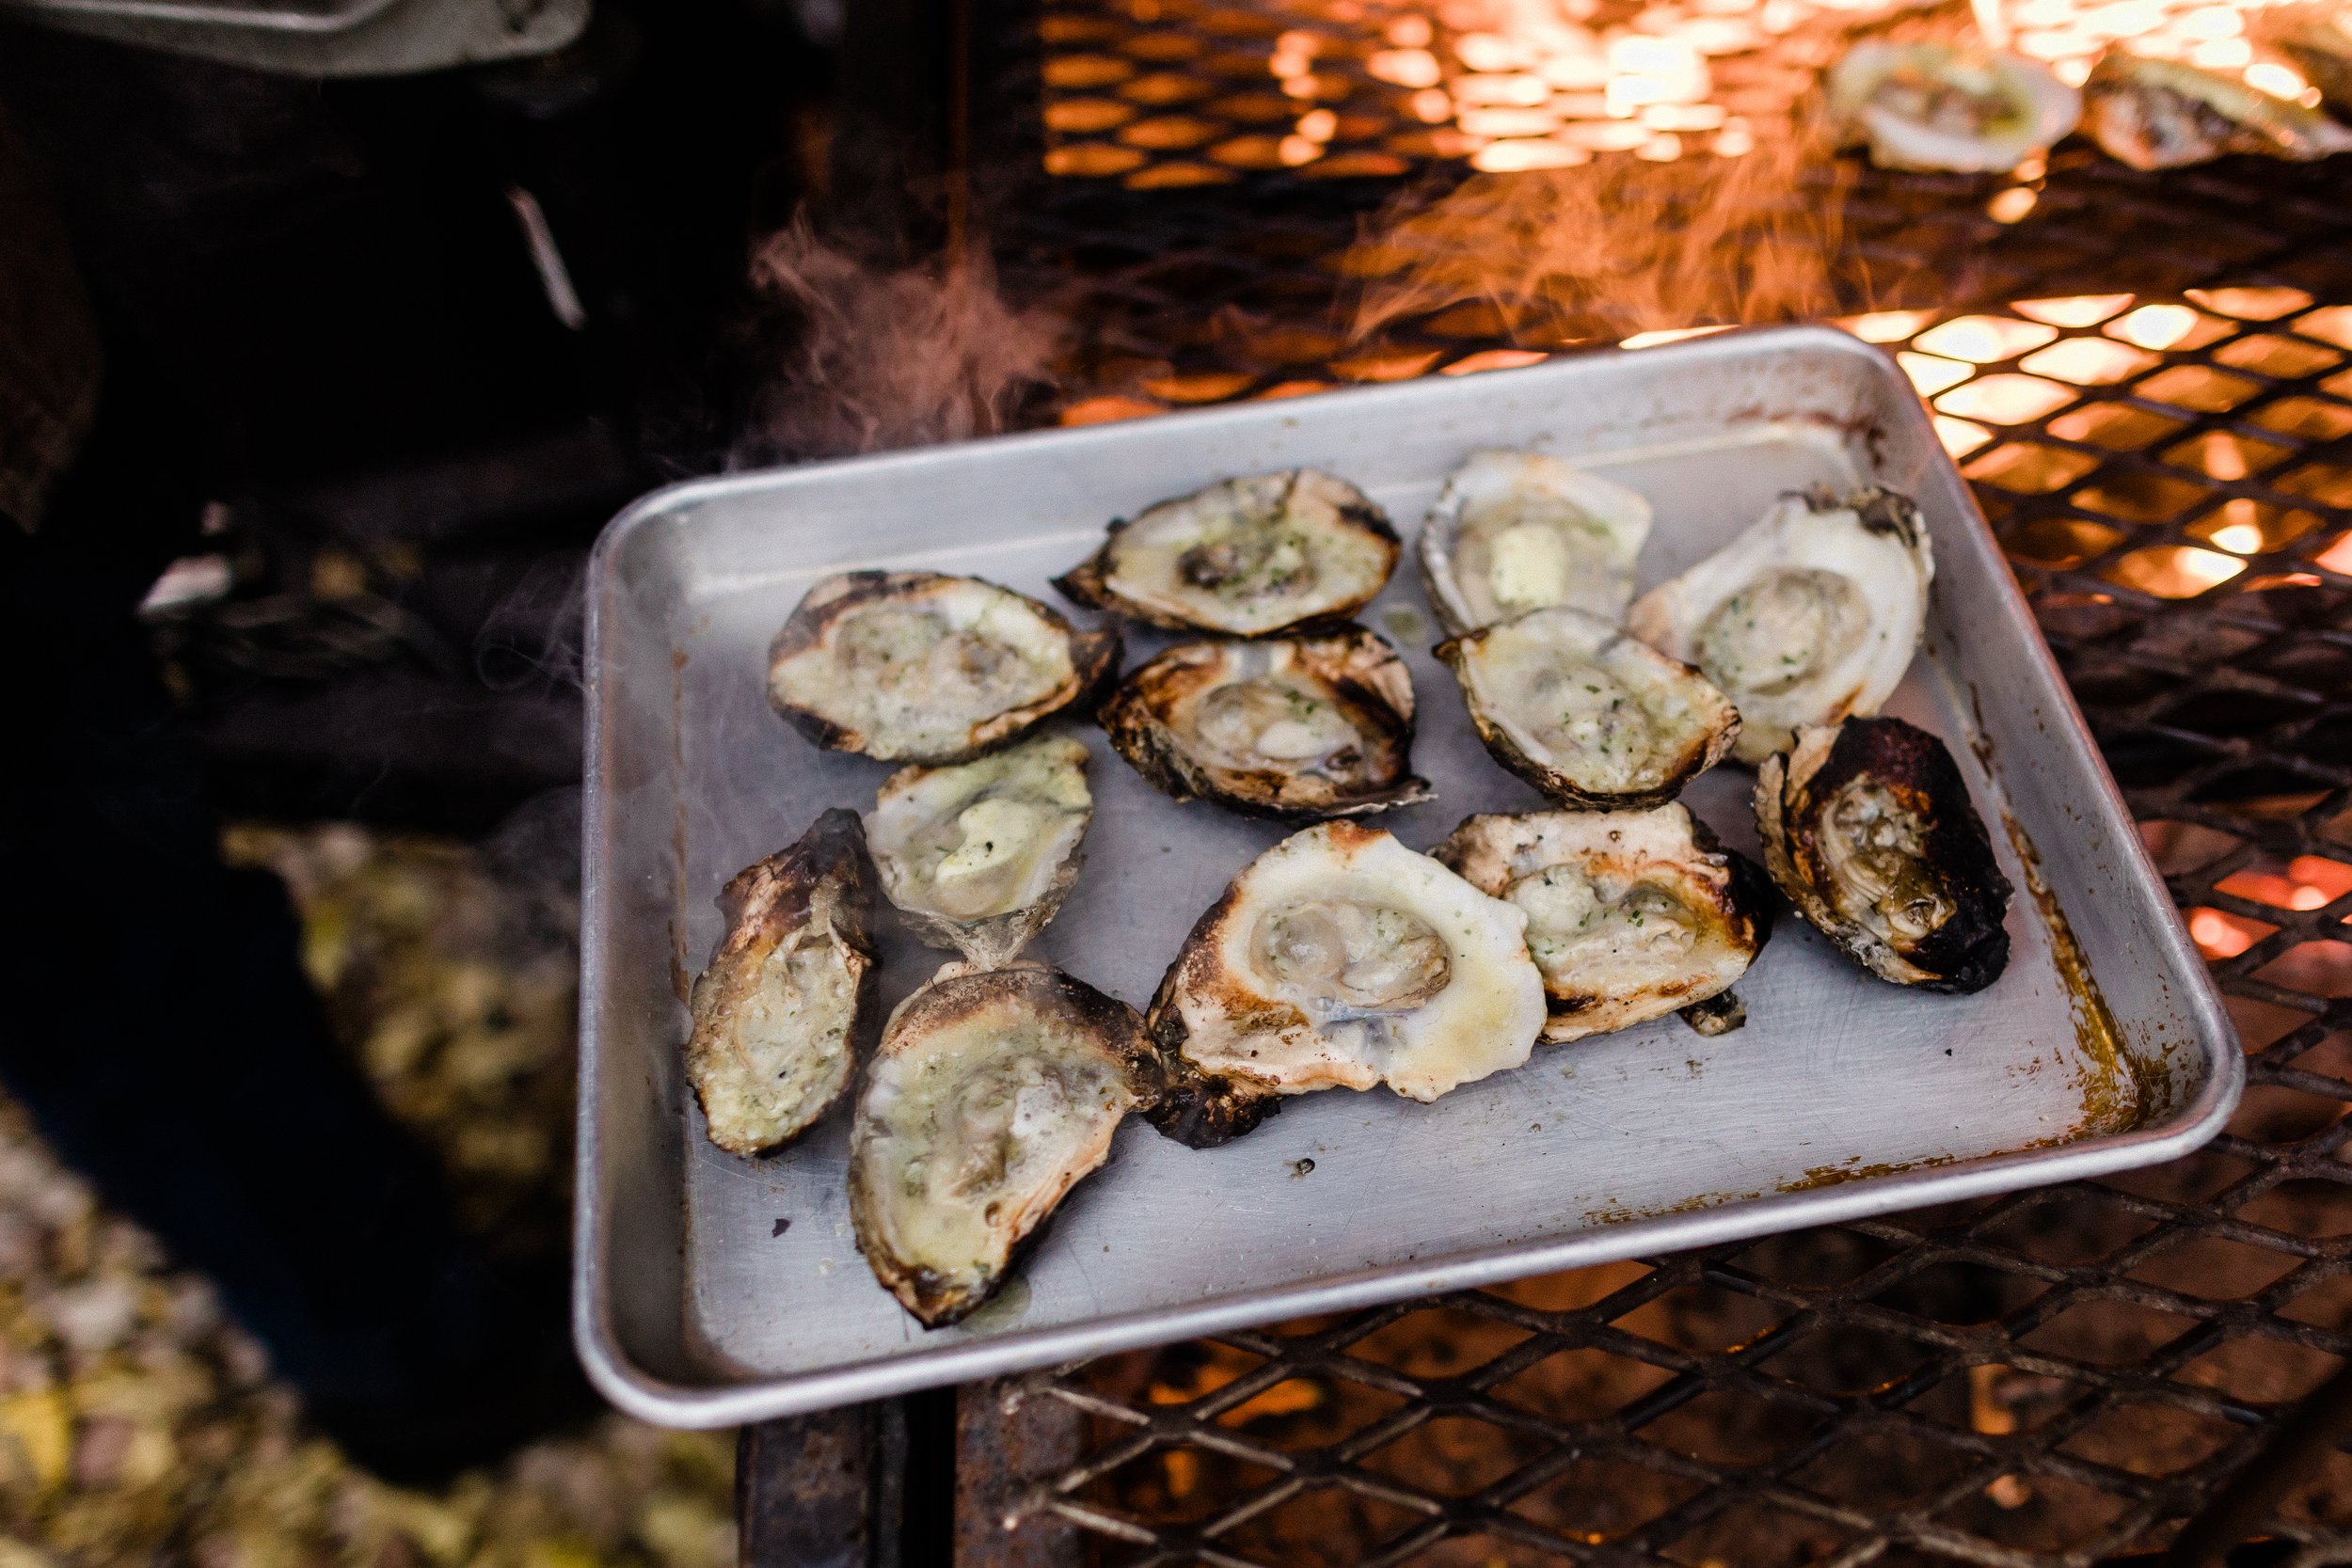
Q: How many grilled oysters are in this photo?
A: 14